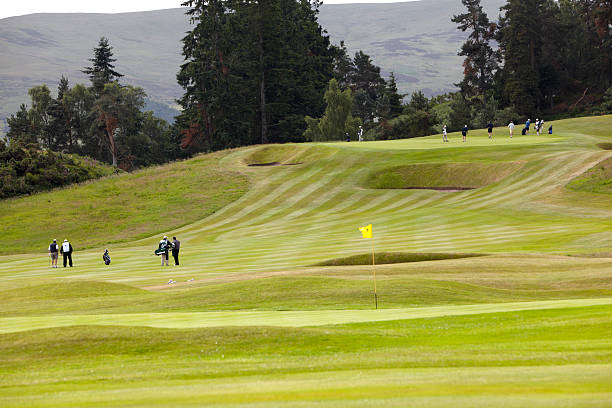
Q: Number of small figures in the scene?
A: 12